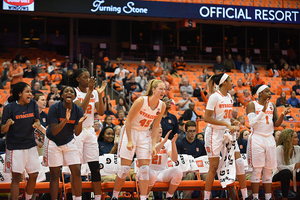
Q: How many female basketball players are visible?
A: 7